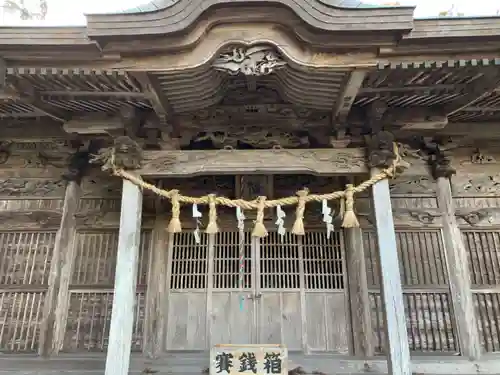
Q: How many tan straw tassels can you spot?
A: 5